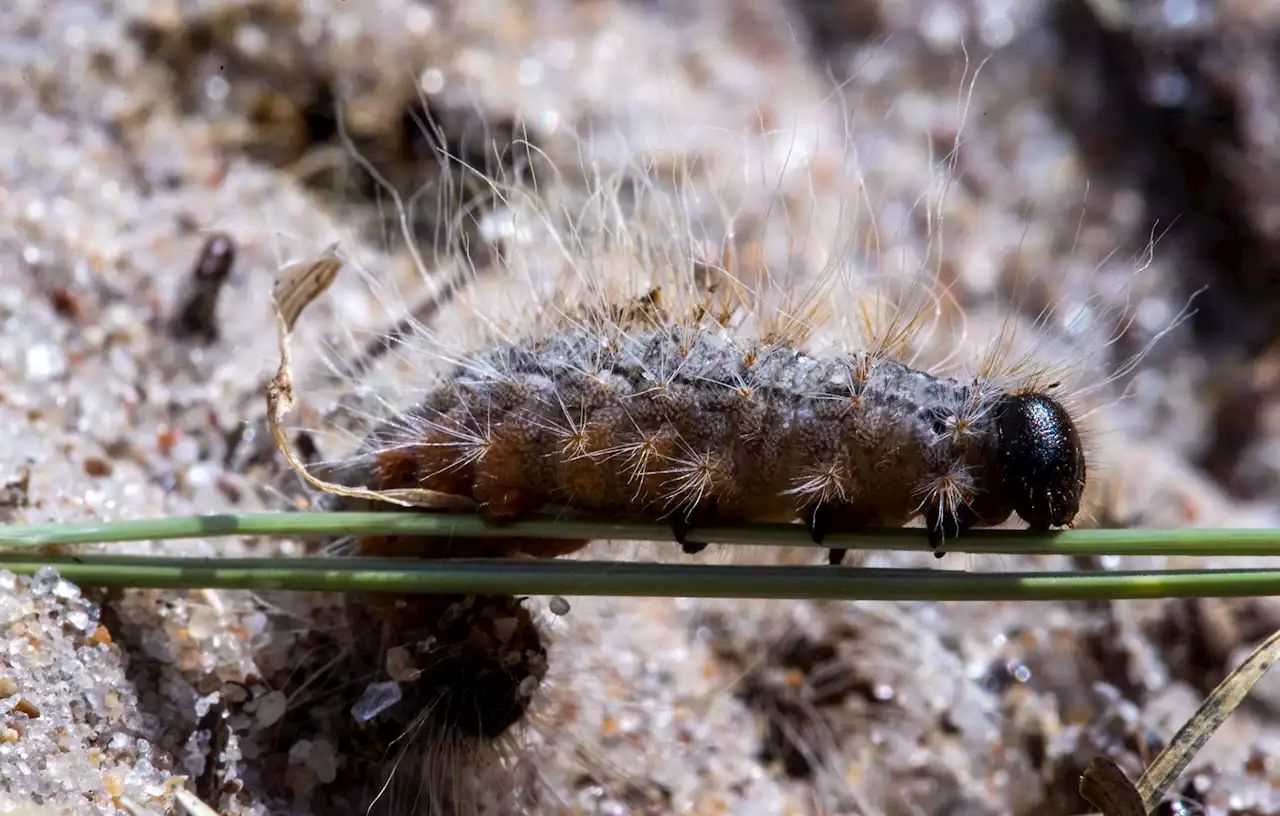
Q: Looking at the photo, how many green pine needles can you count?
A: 2